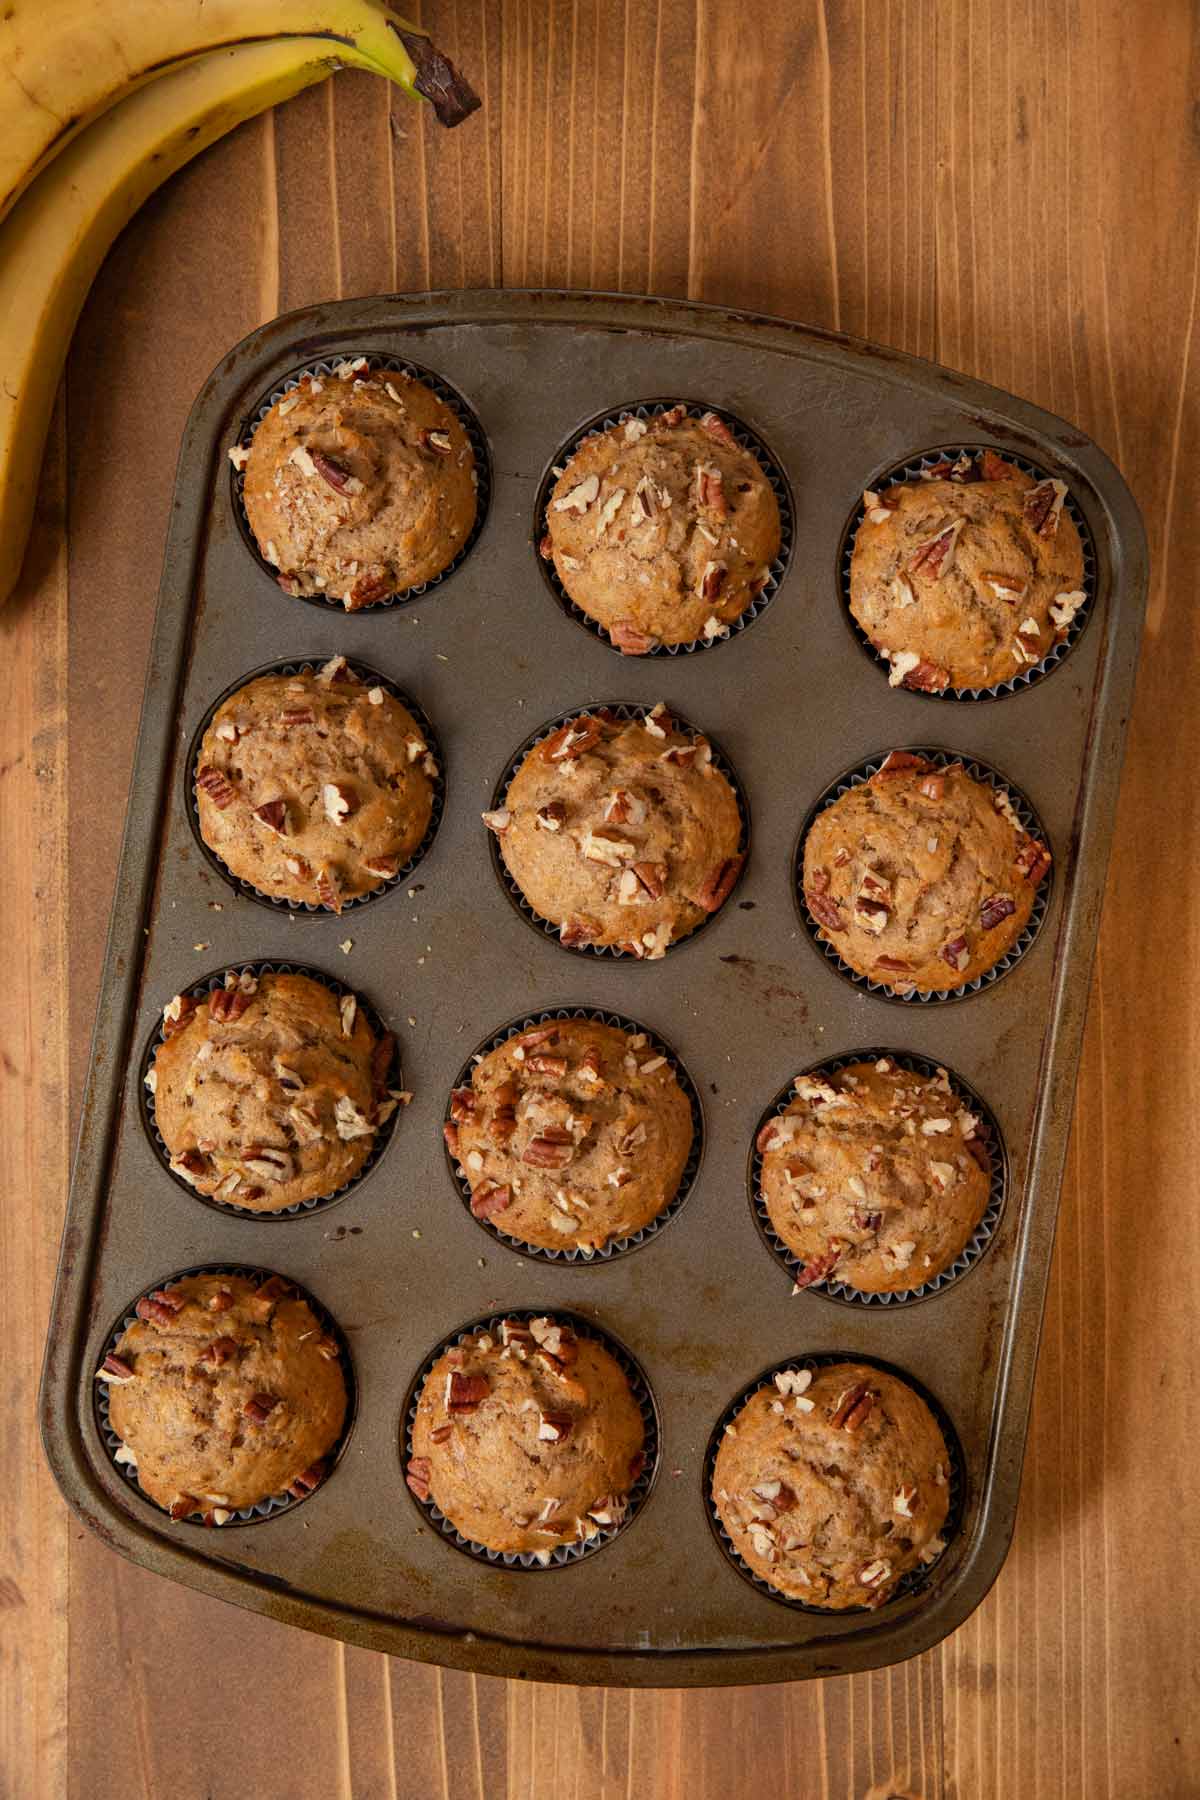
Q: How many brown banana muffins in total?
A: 12